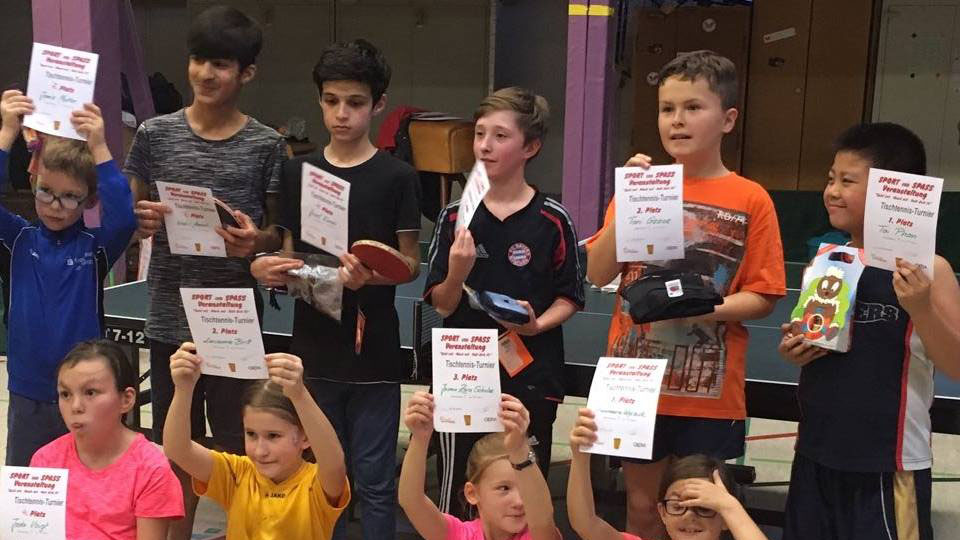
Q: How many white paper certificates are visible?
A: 10